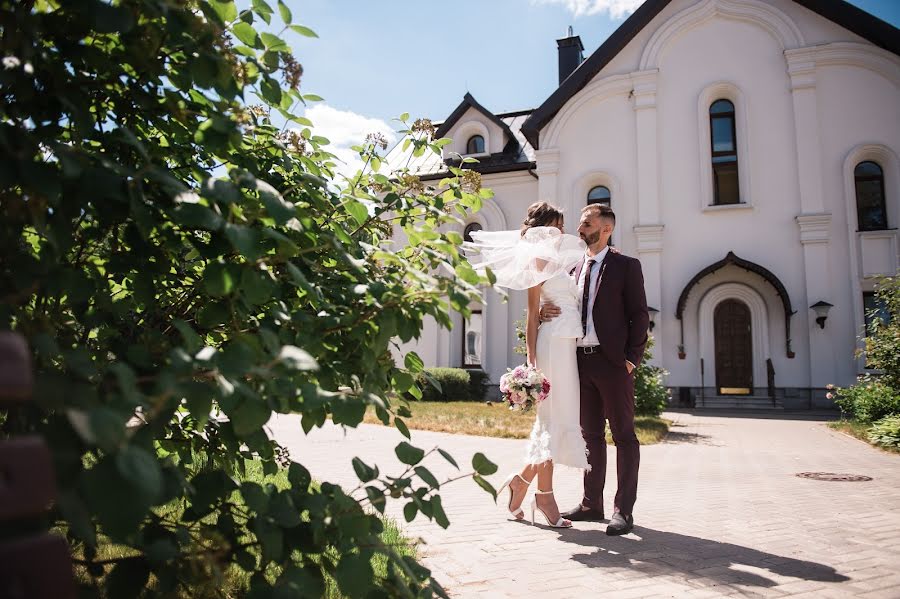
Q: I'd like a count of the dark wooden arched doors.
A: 1